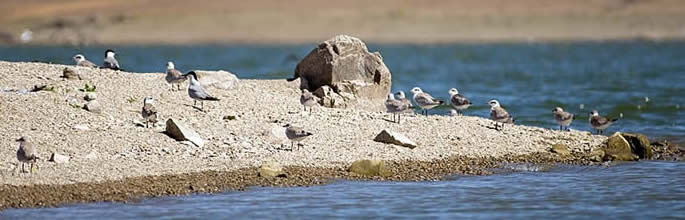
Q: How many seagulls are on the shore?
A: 15